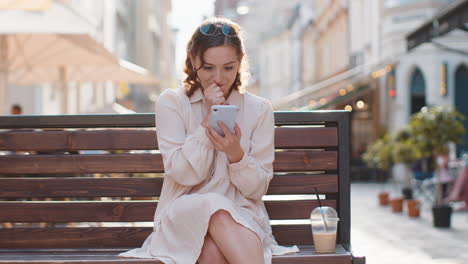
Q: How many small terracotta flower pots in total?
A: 3